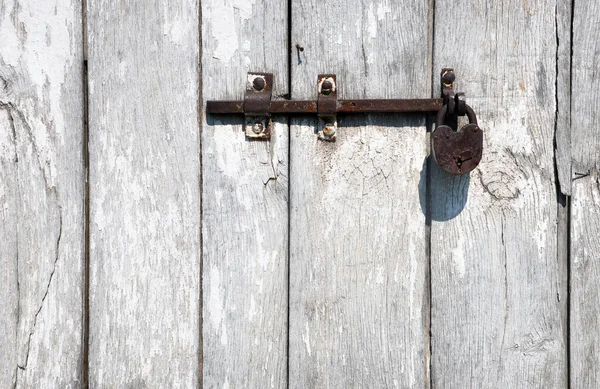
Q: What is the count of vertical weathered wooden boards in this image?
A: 6